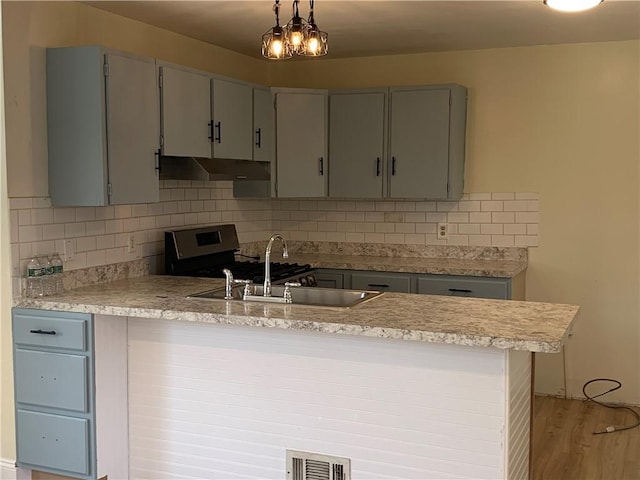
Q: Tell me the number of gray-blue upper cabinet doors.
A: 7